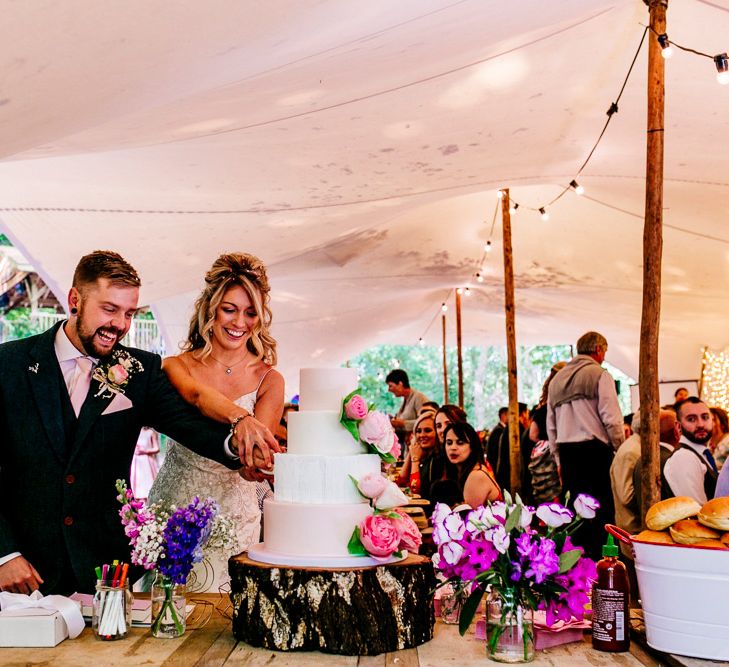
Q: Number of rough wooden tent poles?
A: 4